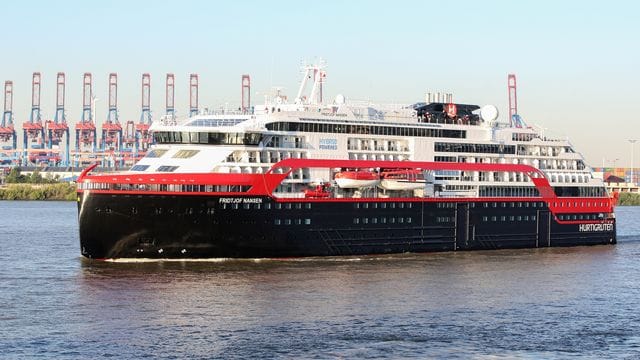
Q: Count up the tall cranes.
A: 10